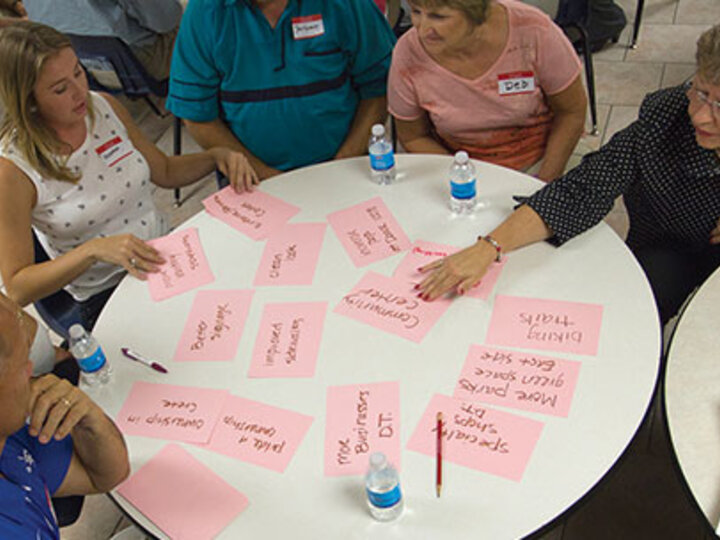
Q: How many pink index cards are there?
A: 15